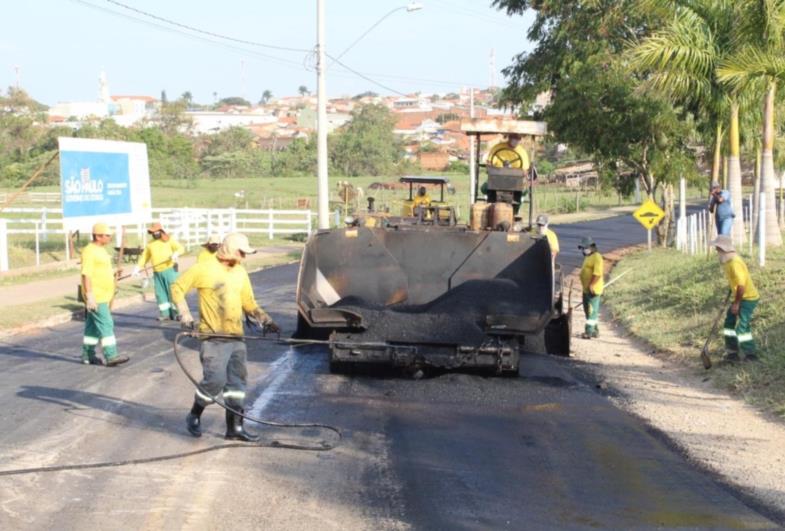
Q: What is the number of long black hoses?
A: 1